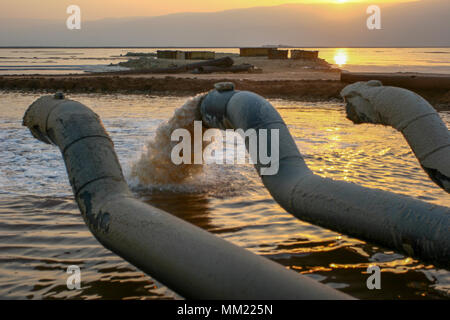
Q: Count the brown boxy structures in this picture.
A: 5